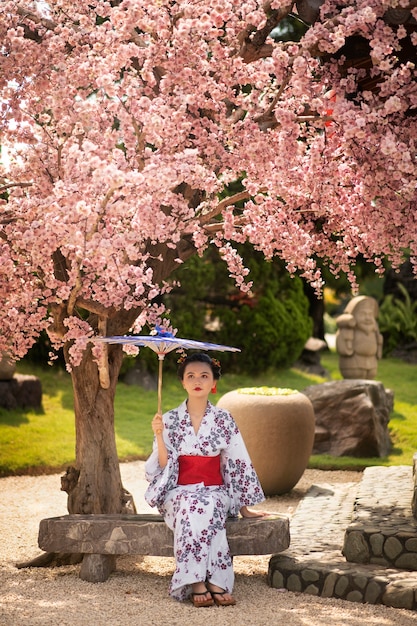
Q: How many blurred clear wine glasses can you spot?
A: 0